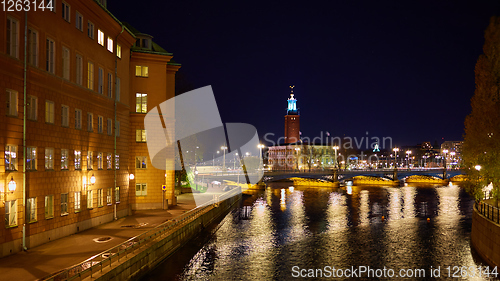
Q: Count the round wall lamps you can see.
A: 3